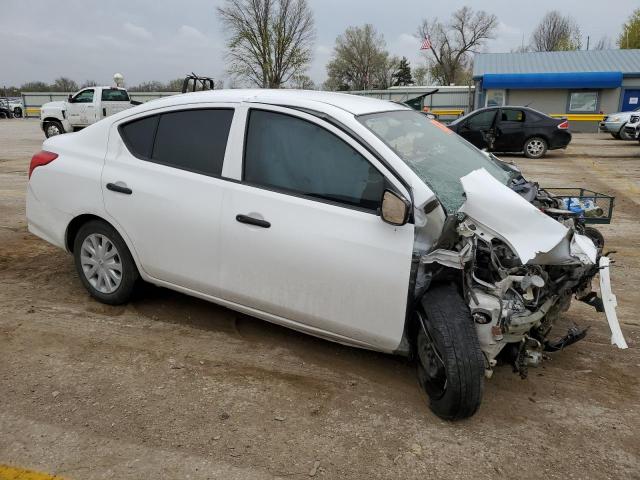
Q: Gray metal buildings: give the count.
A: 1